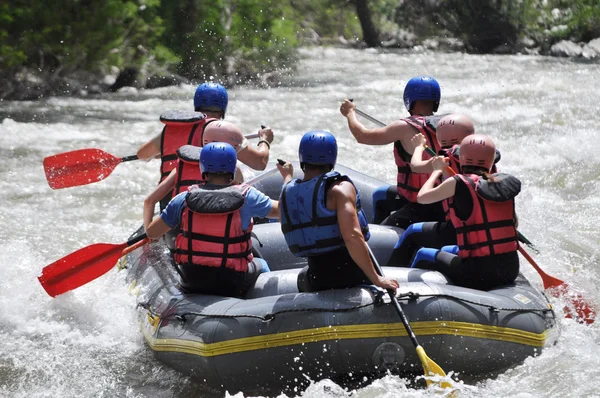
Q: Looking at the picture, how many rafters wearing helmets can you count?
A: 7